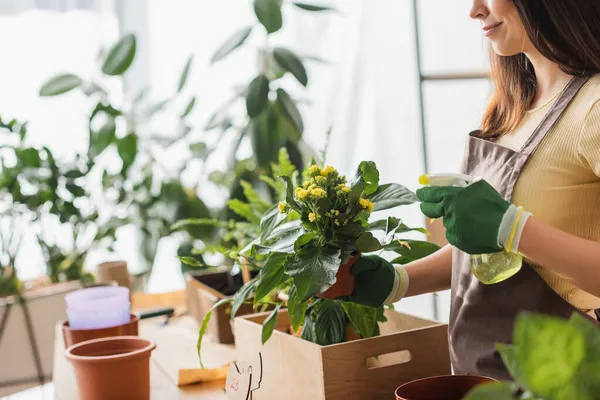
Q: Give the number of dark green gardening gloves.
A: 2